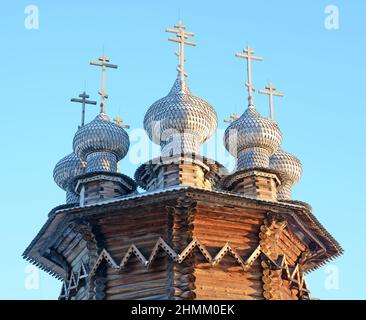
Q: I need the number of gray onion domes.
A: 5